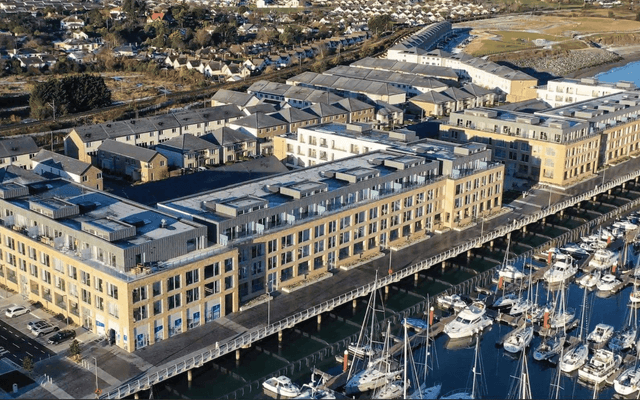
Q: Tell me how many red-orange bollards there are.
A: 7